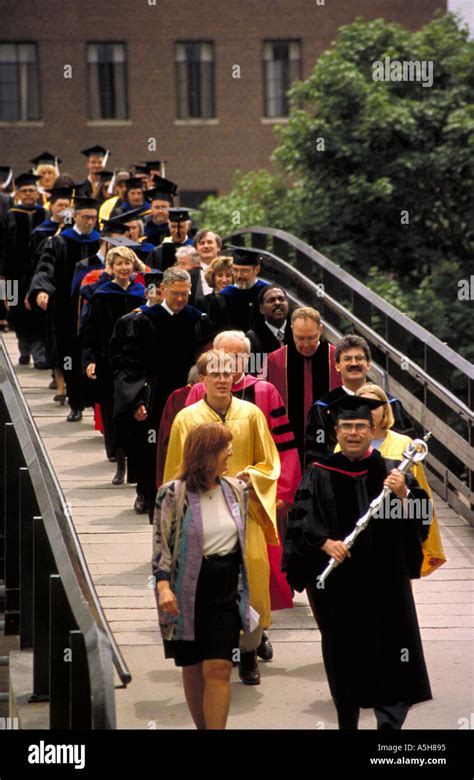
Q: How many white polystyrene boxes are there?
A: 0